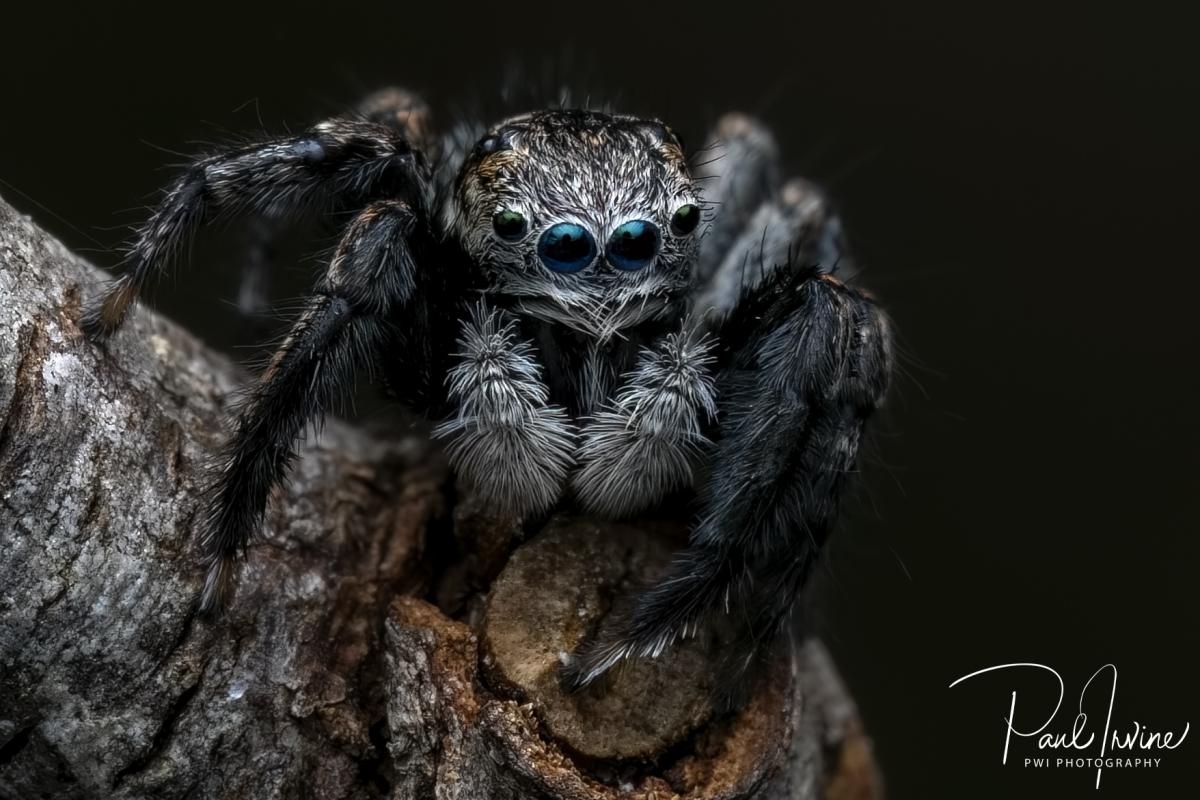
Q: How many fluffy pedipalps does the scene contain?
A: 2